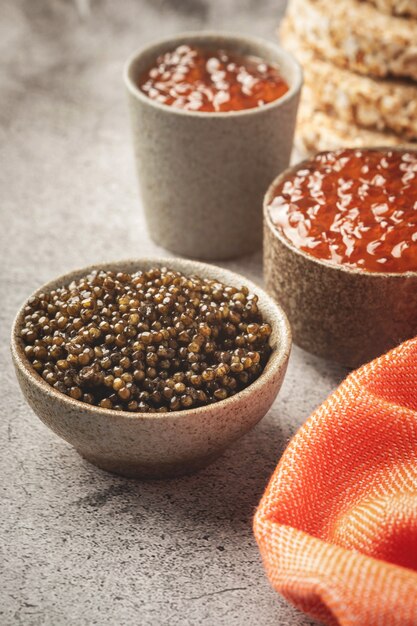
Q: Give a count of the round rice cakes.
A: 4